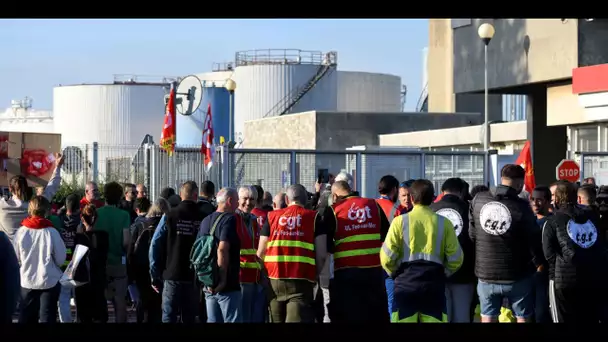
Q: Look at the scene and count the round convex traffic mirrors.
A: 1